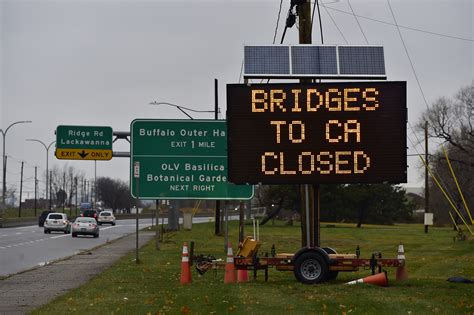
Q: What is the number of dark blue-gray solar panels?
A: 3